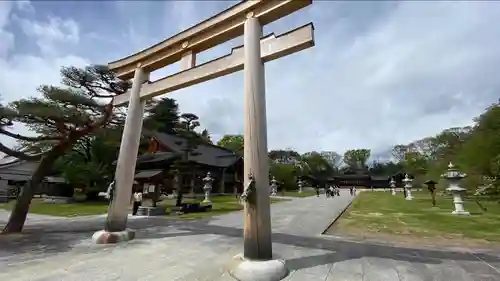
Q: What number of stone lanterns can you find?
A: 6